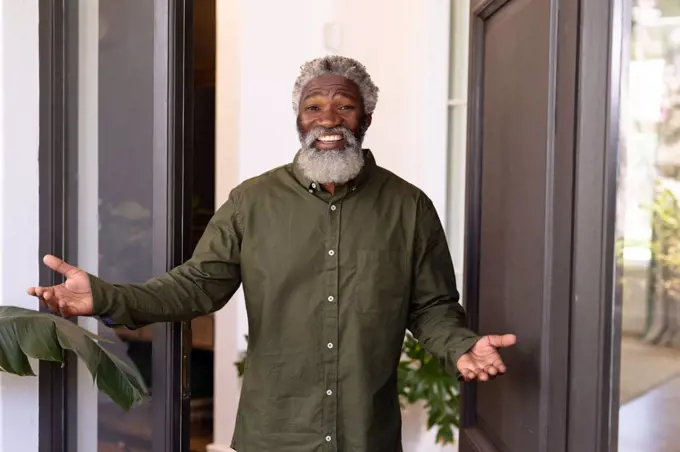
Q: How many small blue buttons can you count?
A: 0